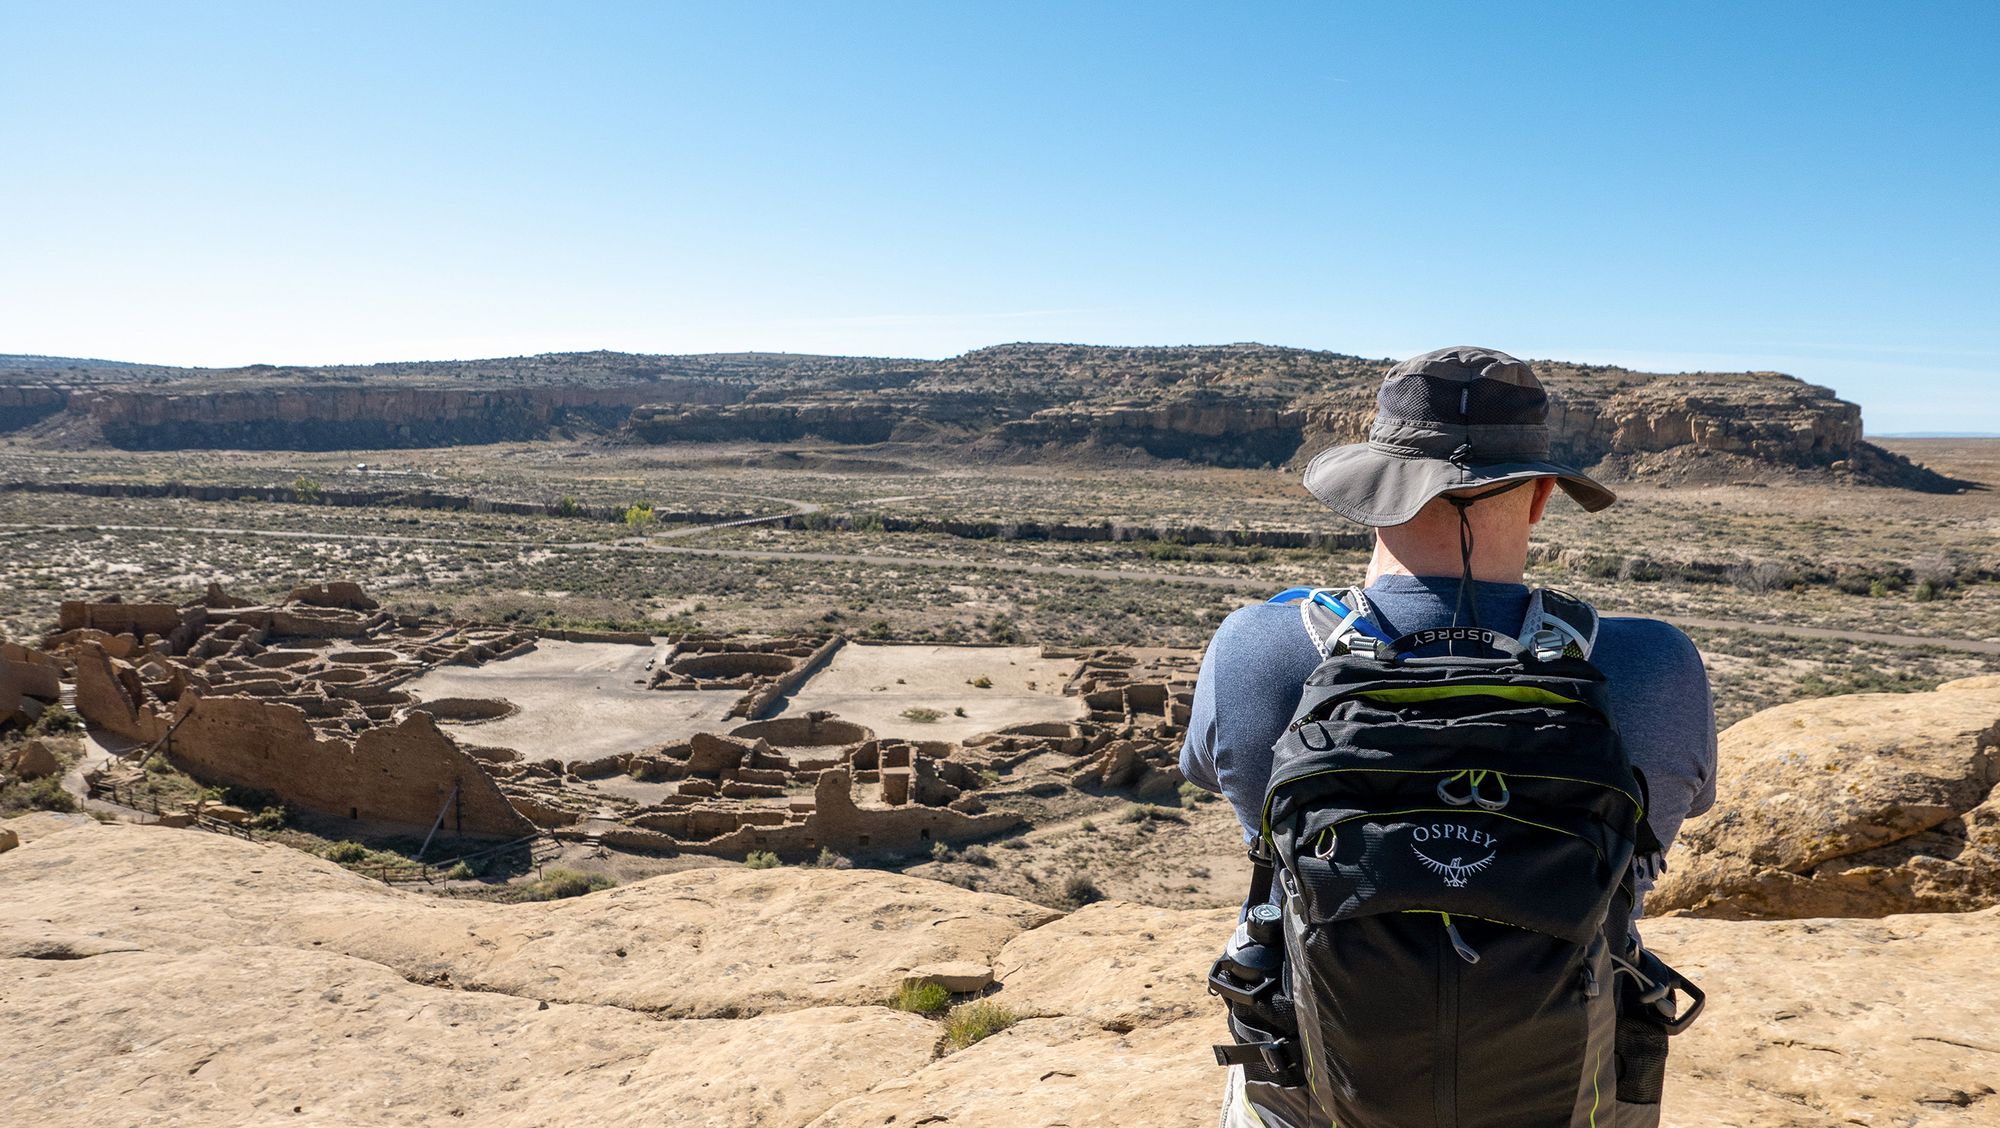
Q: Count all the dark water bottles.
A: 2